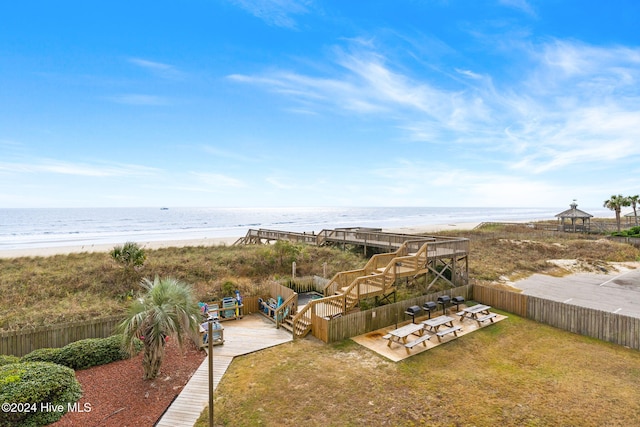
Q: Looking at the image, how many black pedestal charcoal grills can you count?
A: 4